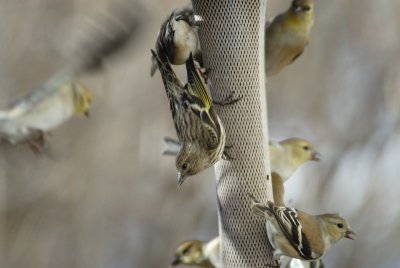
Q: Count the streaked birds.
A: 1